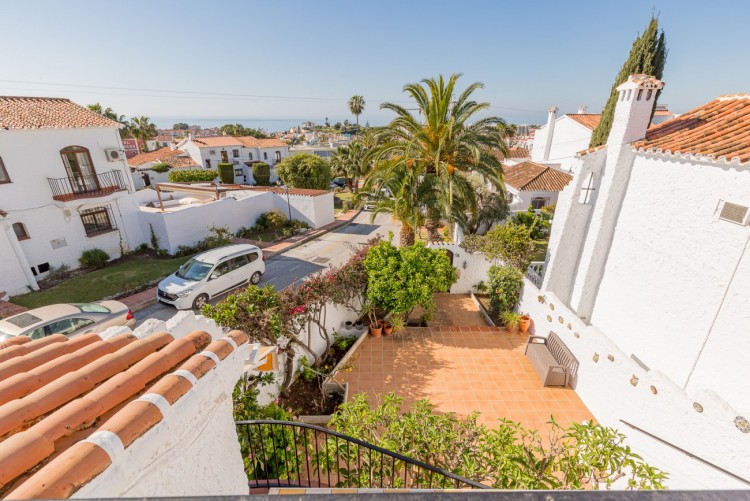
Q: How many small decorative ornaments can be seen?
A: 12